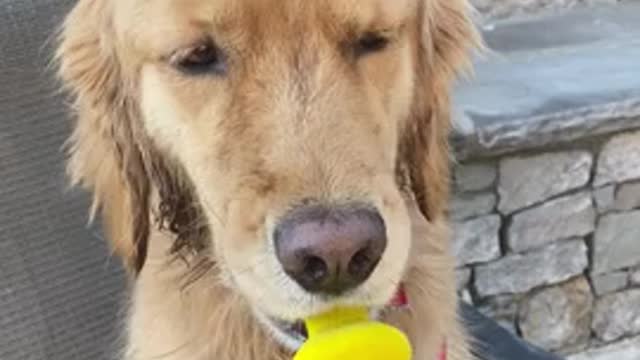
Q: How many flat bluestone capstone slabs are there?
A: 1